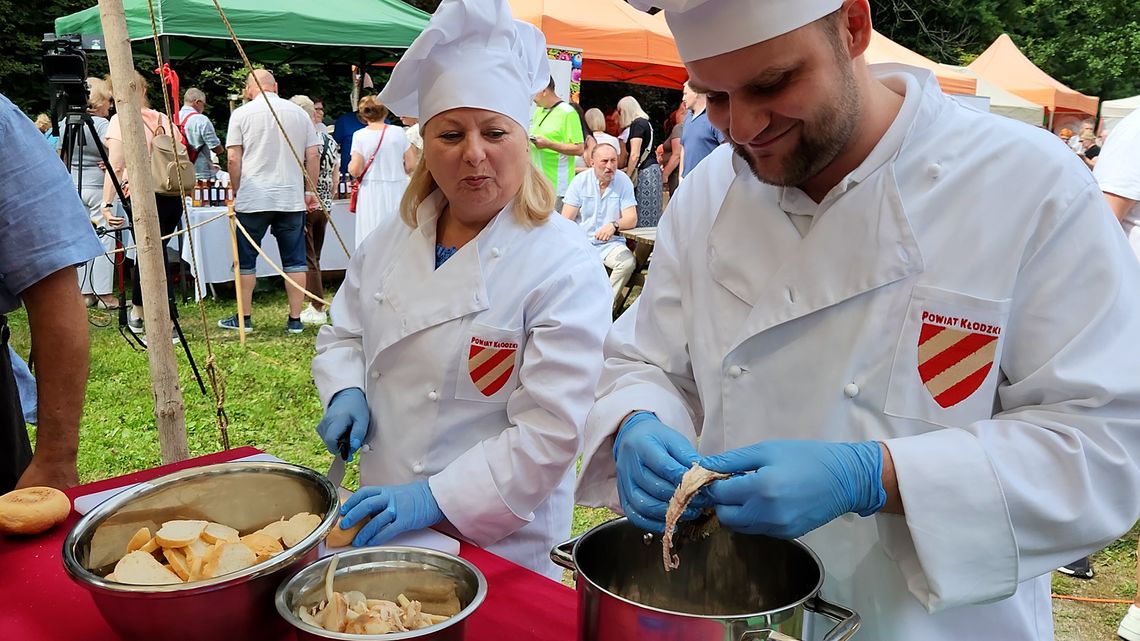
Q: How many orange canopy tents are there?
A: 3